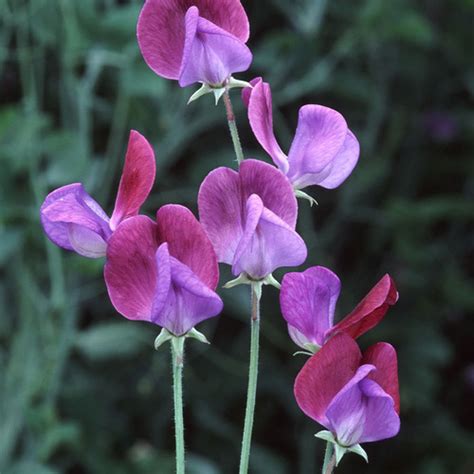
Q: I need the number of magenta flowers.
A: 7